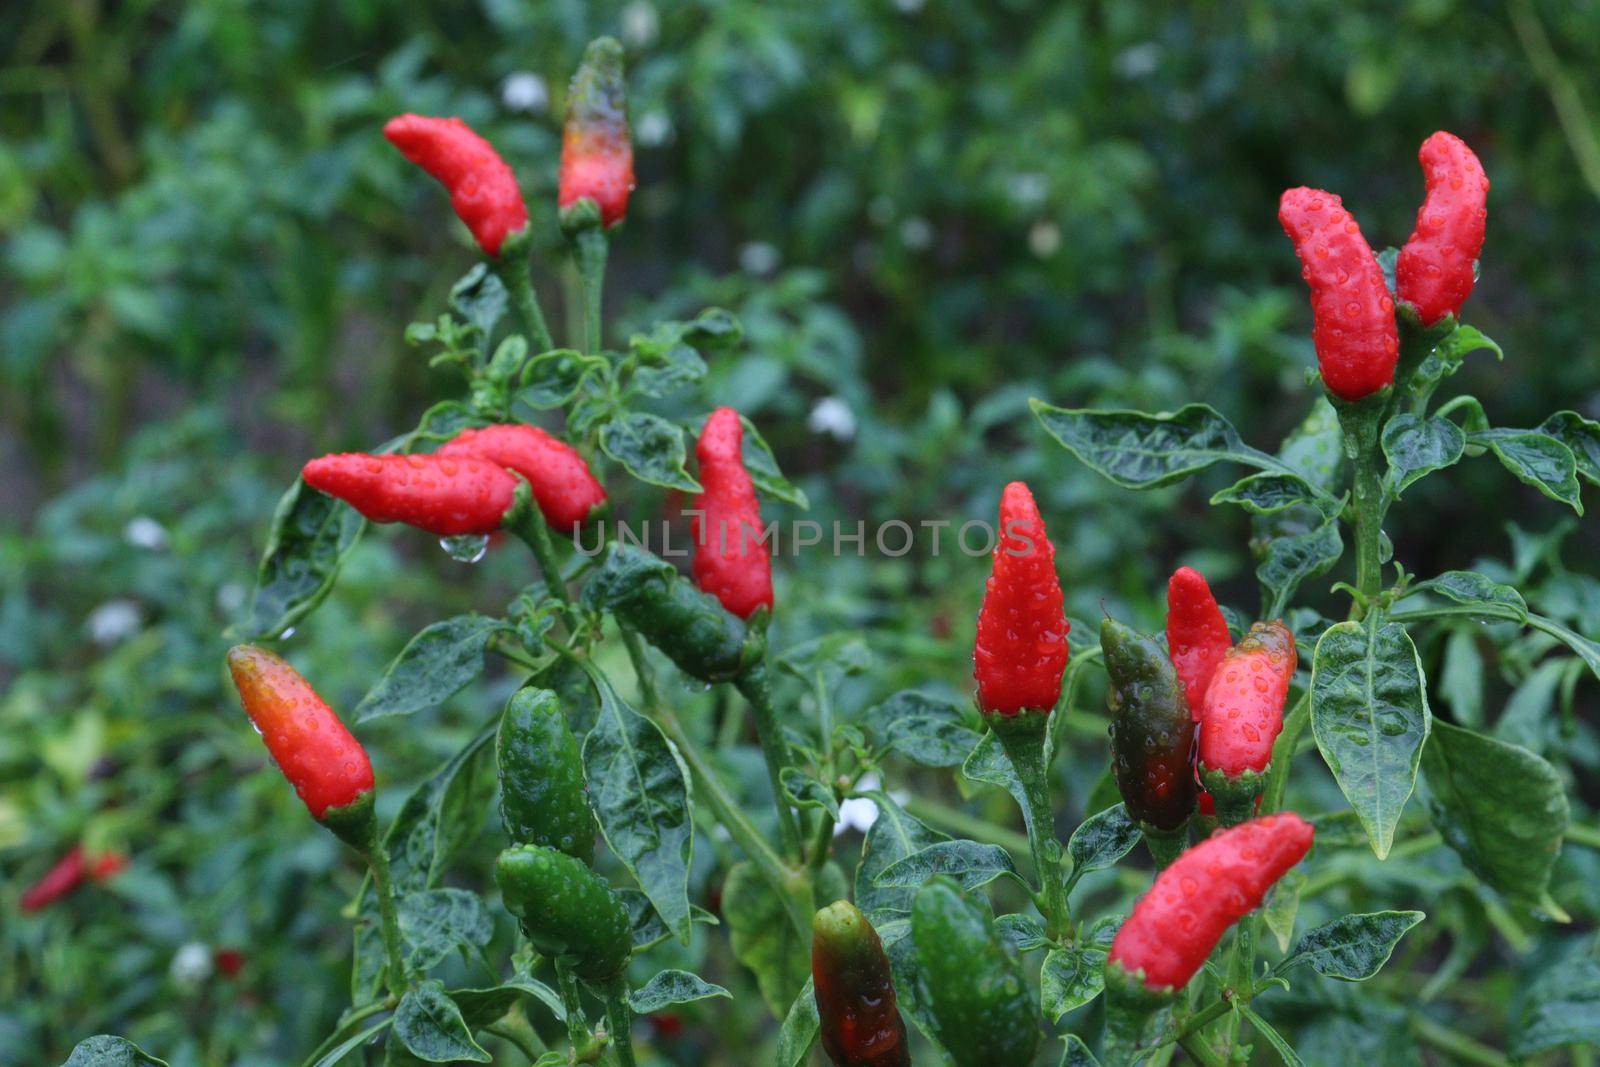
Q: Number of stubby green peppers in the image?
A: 4